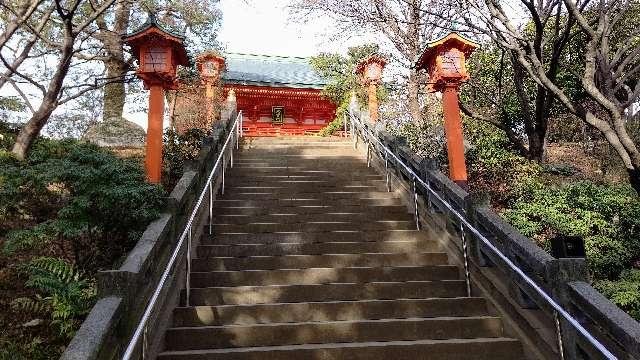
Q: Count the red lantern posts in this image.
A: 4